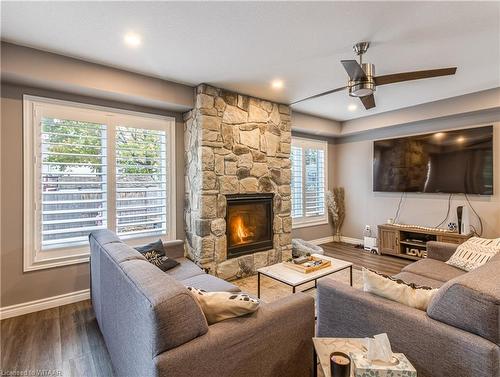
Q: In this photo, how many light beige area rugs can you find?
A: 1